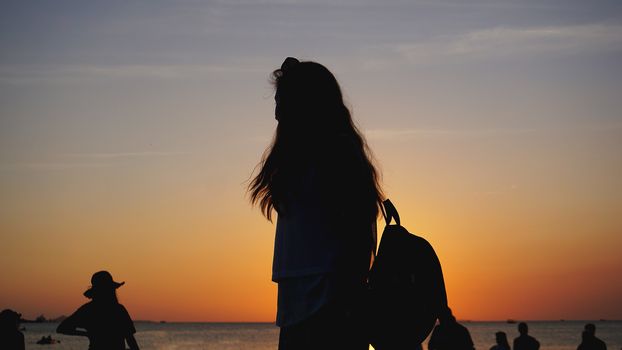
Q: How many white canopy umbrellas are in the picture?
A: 0